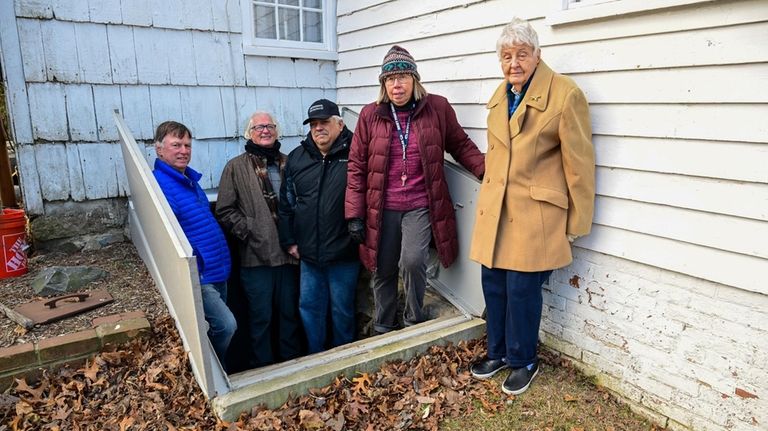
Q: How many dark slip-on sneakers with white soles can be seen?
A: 2